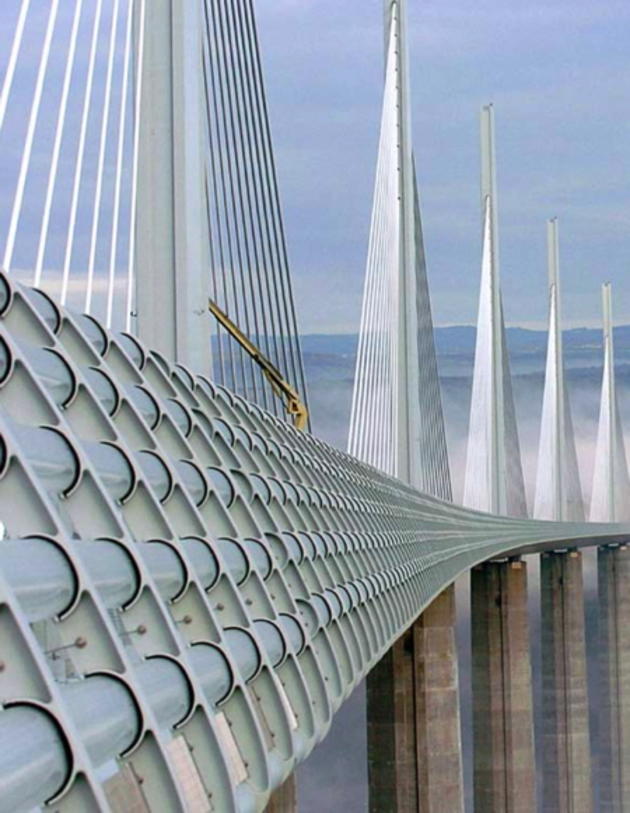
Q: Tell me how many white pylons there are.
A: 5